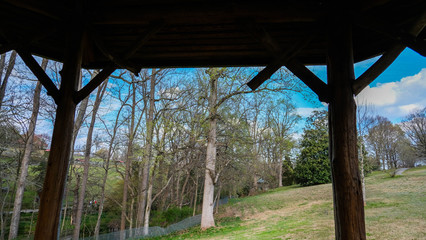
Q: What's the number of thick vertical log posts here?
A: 2